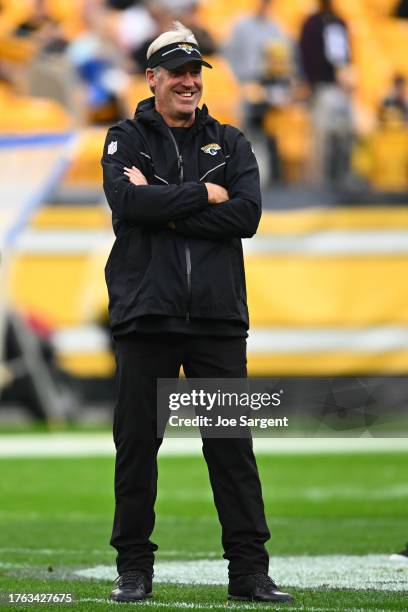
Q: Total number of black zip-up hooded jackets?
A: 1